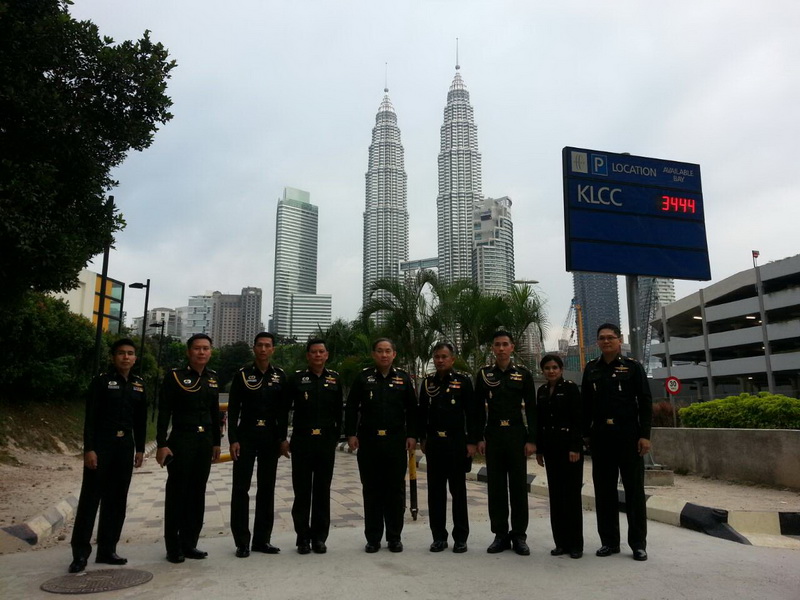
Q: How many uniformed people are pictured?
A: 9